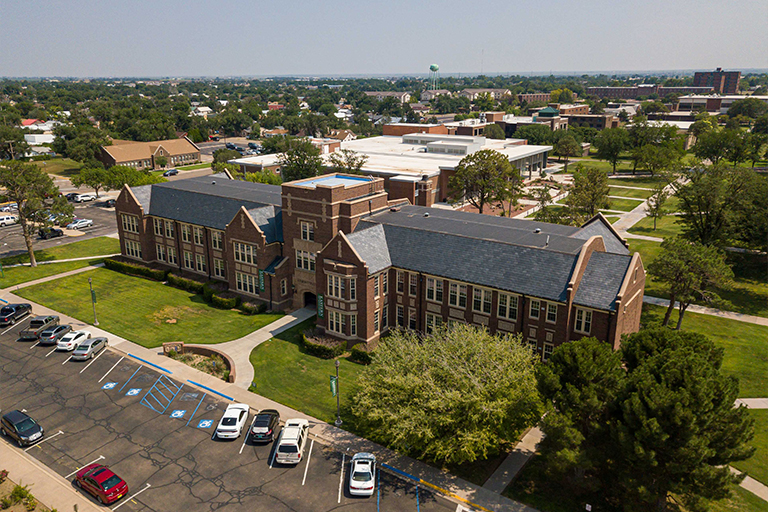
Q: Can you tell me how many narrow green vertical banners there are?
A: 4